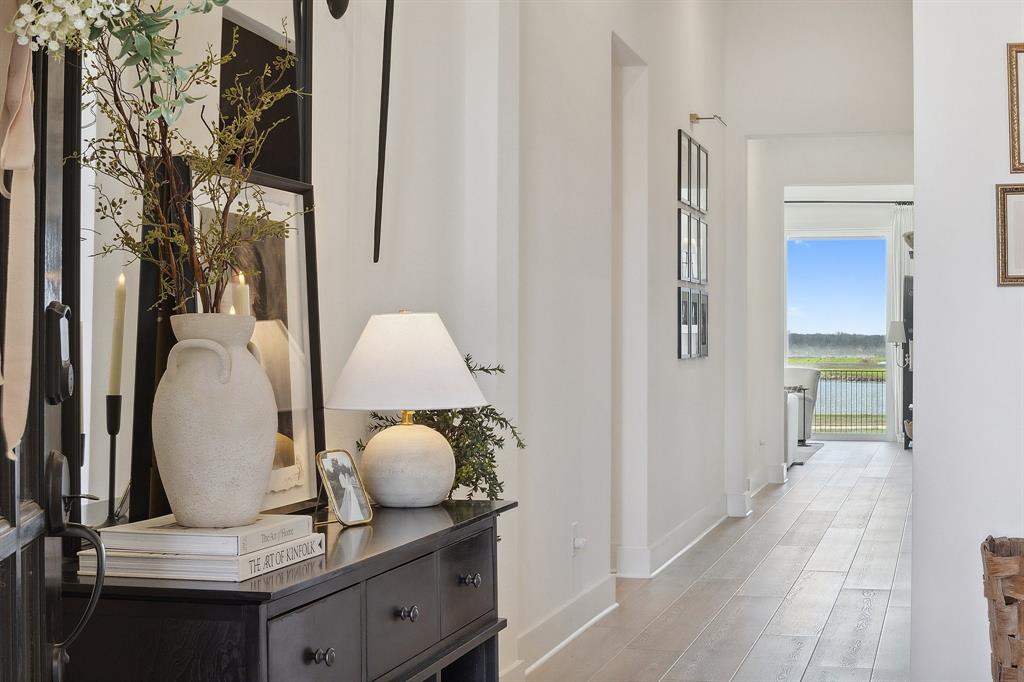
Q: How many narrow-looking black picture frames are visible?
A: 9